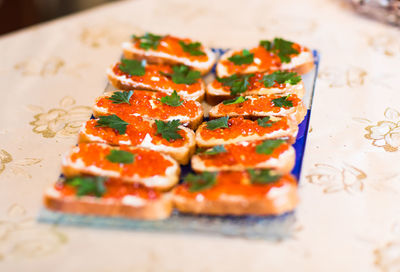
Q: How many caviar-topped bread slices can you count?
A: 12